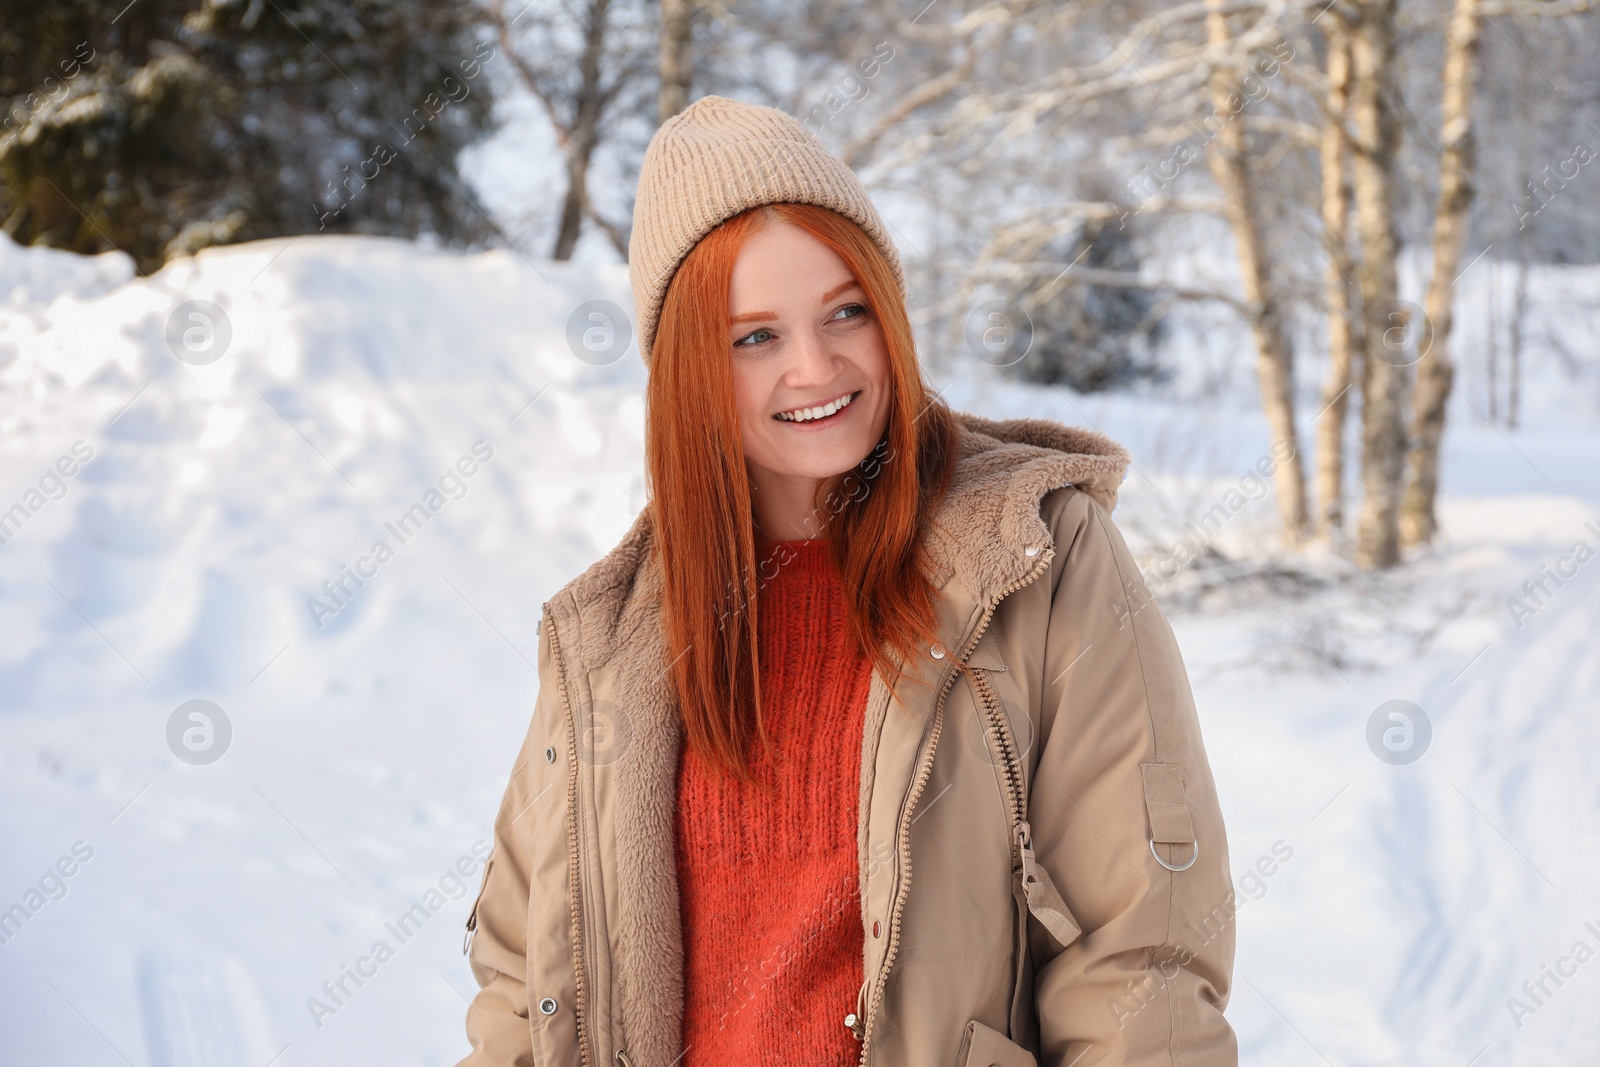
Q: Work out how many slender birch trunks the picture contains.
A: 4